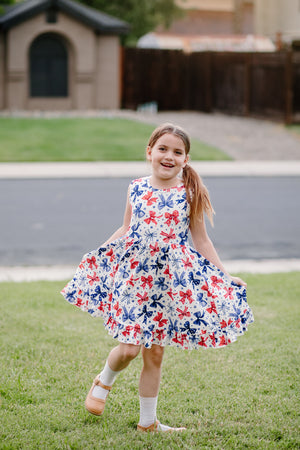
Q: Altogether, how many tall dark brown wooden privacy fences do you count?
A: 1